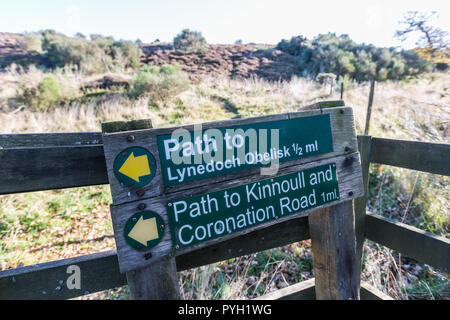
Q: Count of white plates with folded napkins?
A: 0